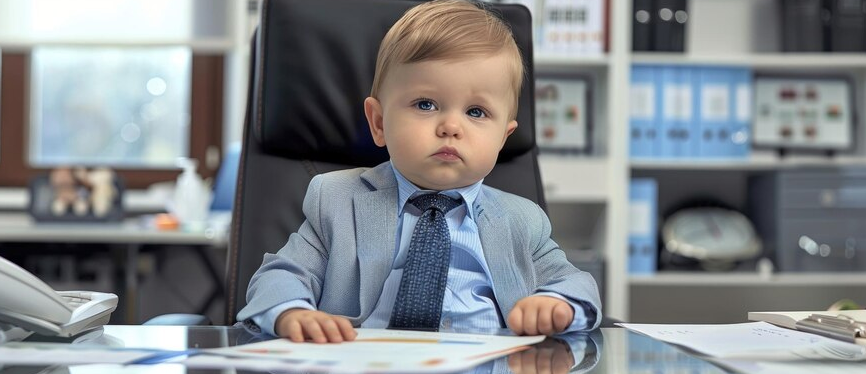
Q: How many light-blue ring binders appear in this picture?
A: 5